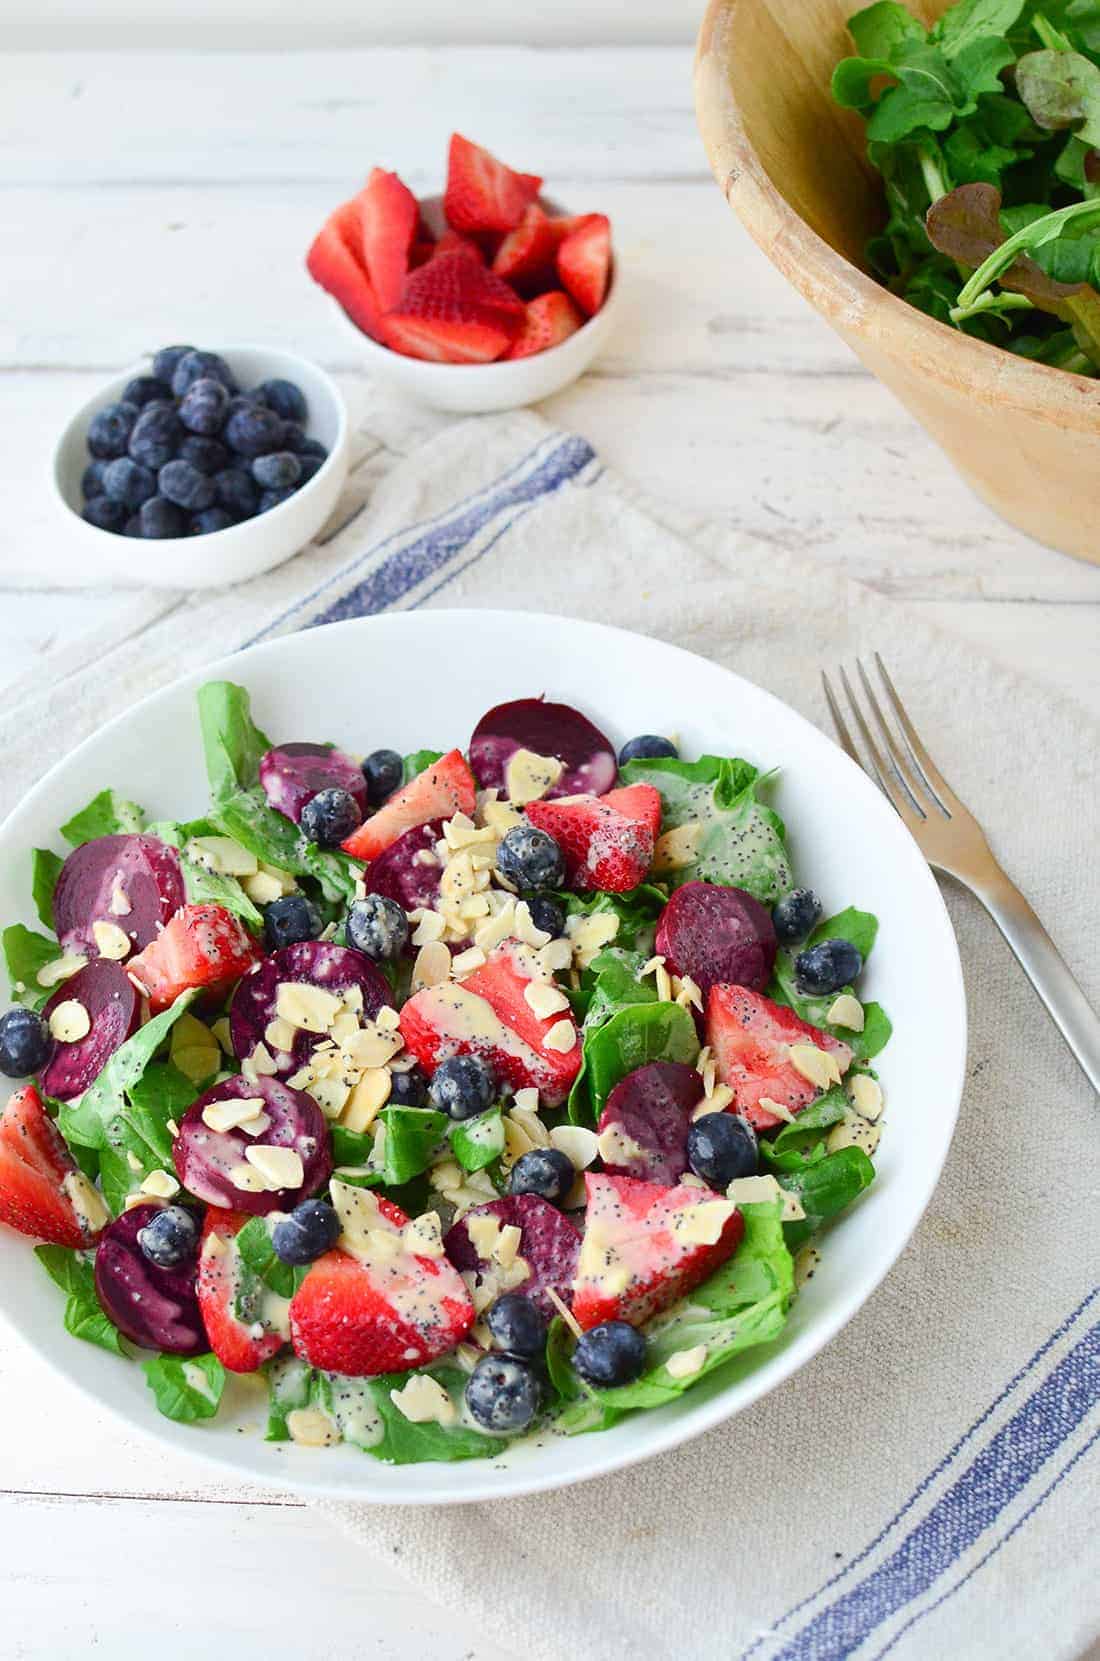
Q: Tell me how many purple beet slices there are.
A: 11